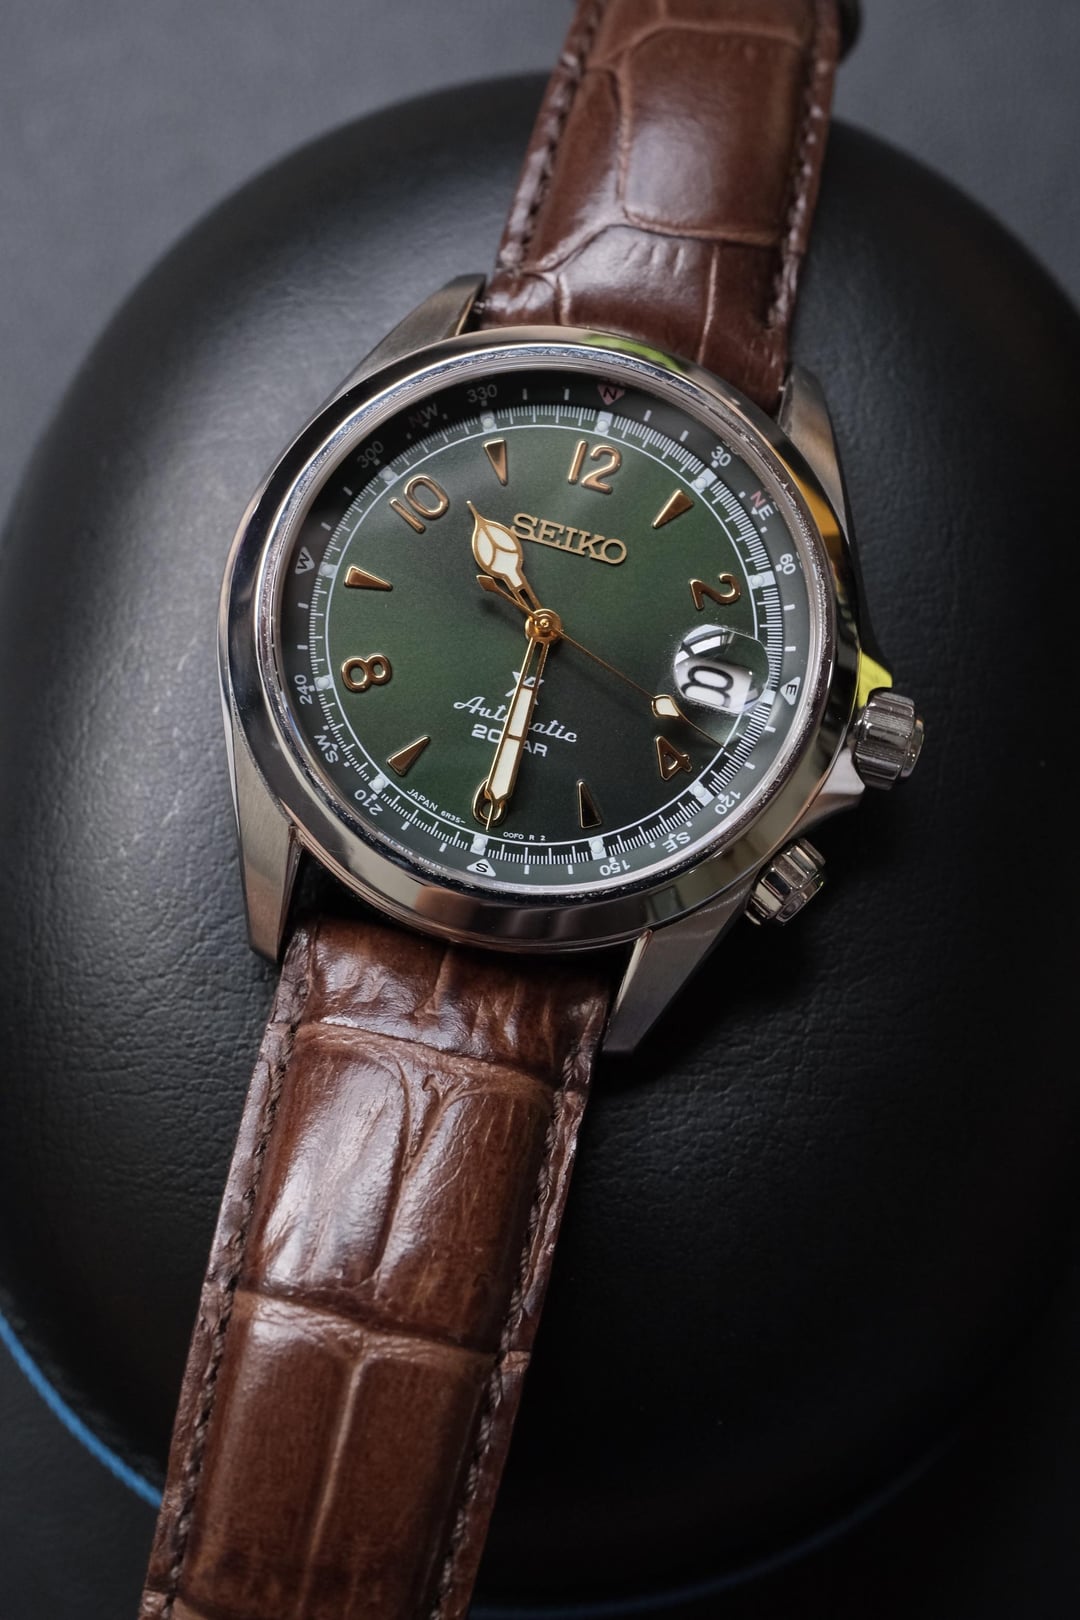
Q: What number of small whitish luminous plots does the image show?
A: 11